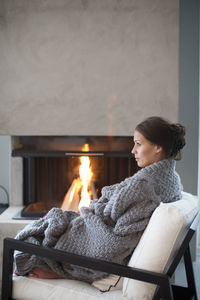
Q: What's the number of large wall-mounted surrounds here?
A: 1